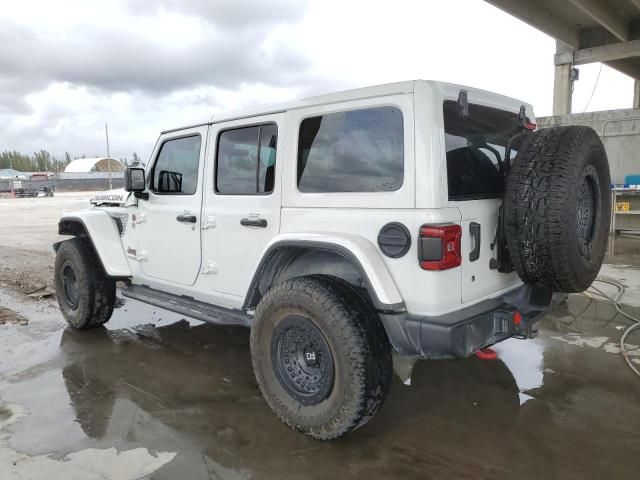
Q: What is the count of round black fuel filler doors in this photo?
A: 1